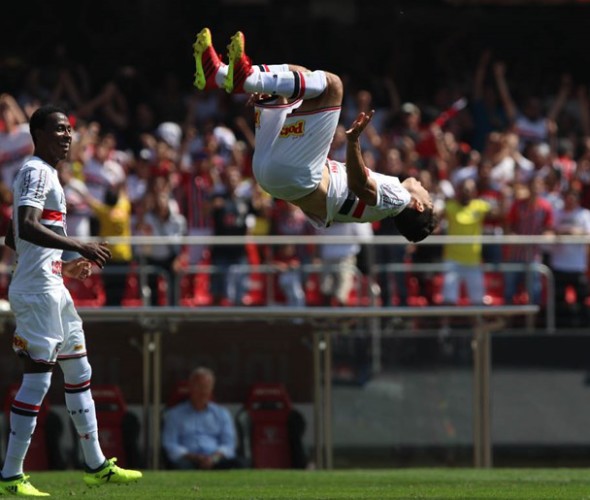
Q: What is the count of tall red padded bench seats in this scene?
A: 4